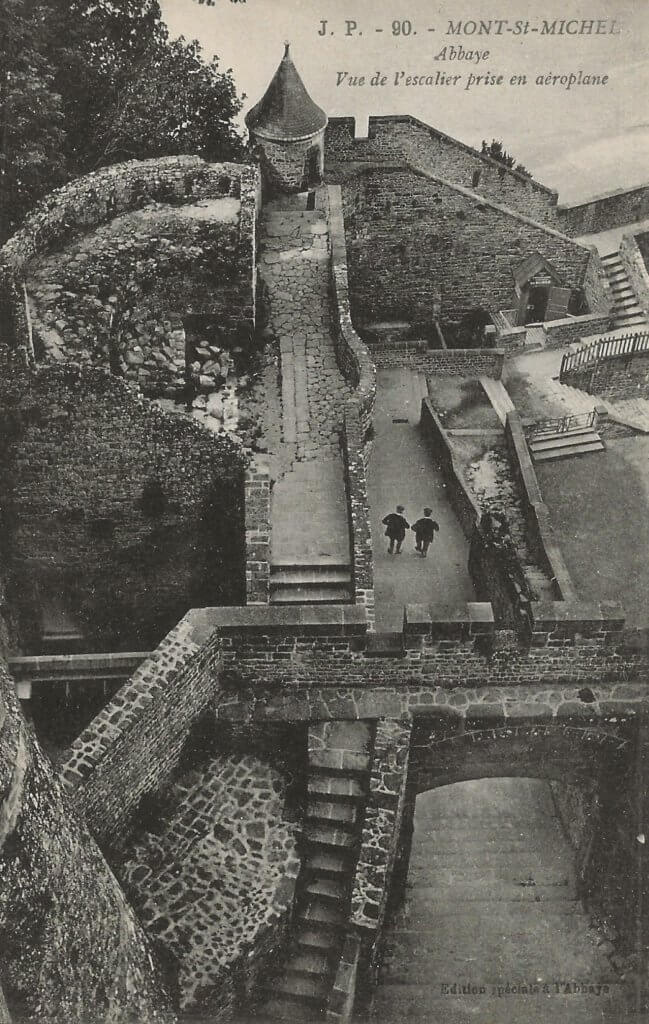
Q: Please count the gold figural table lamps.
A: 0